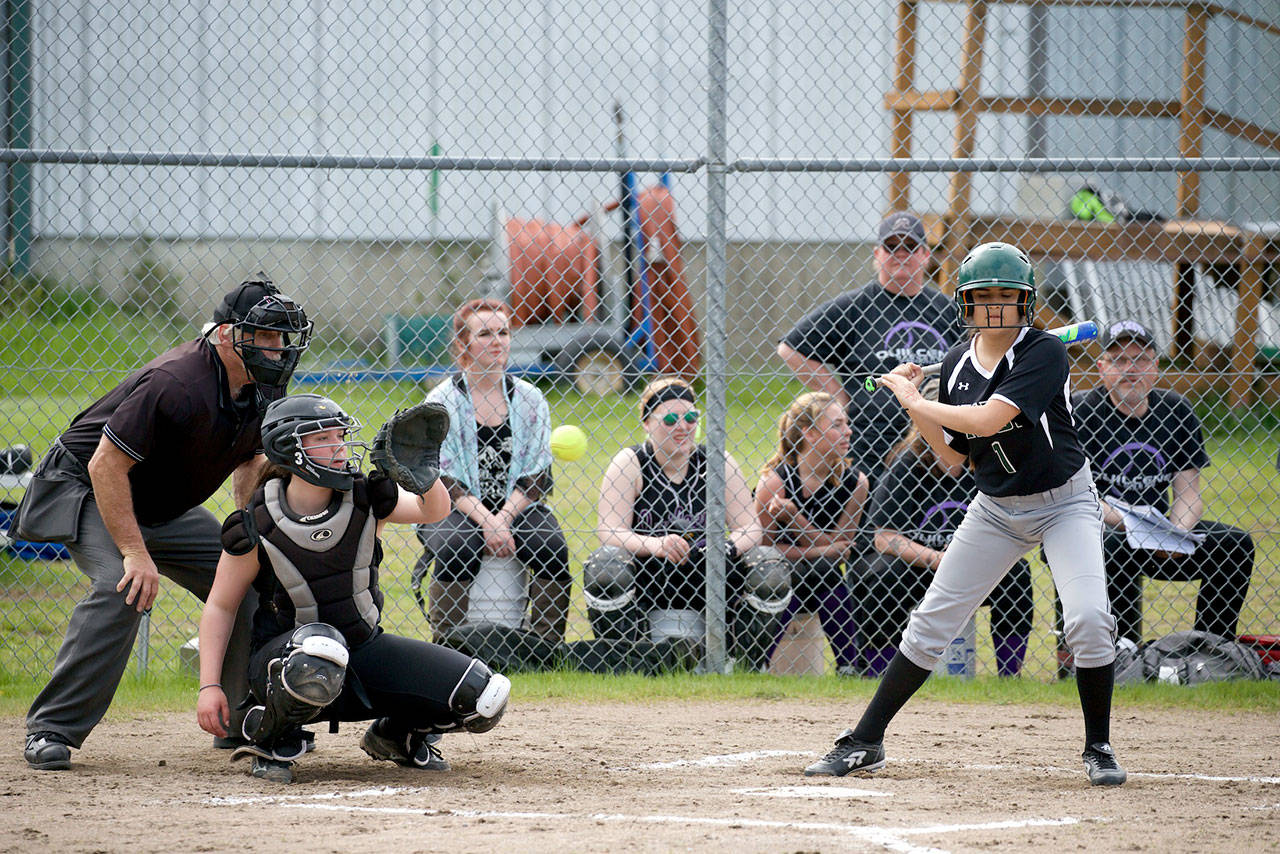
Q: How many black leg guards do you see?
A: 4